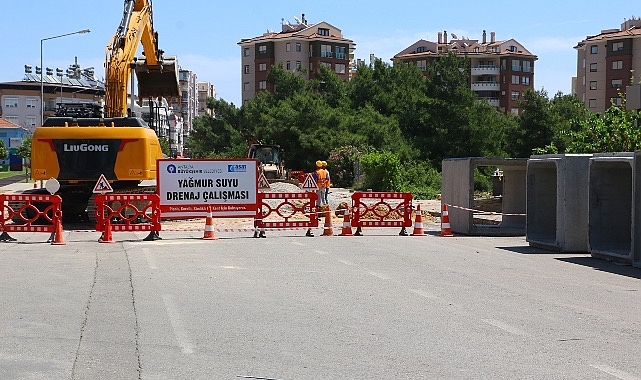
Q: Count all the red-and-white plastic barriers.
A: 4